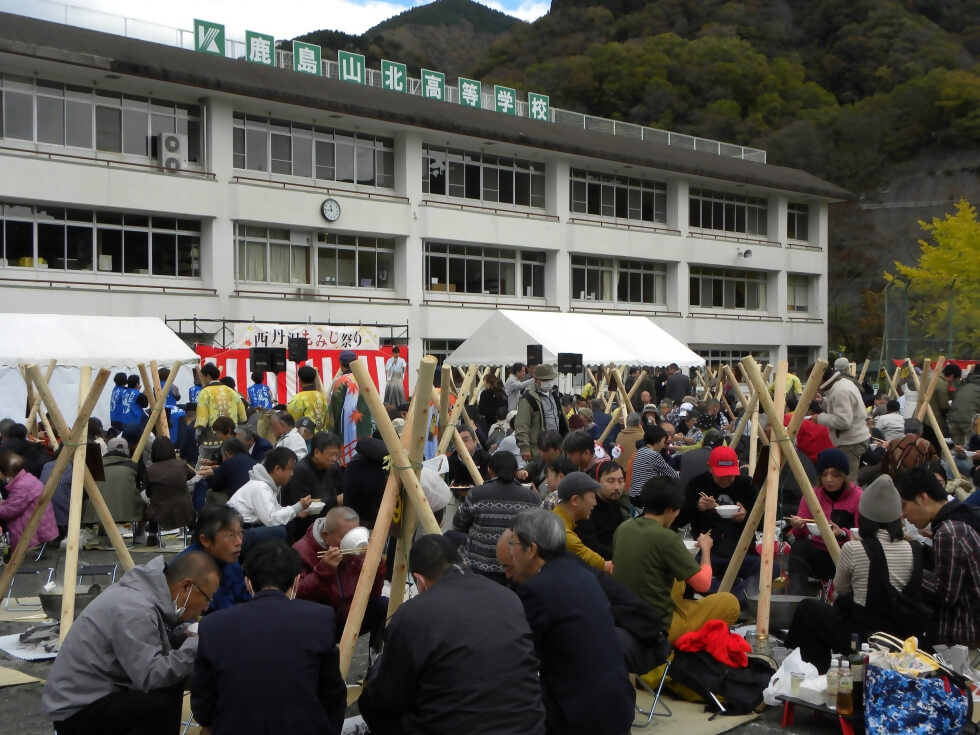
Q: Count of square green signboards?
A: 9